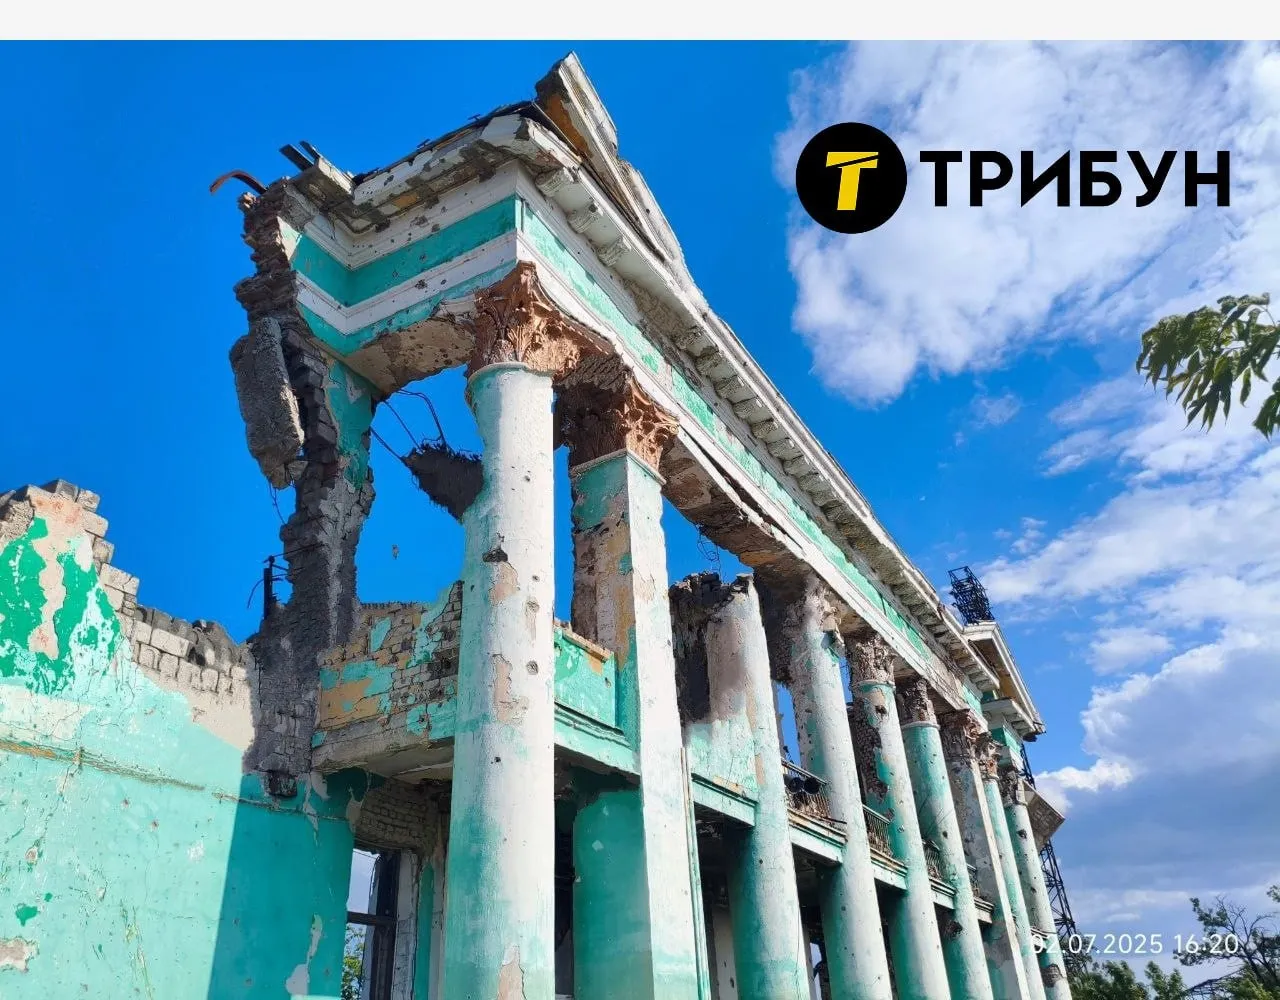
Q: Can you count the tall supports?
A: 9